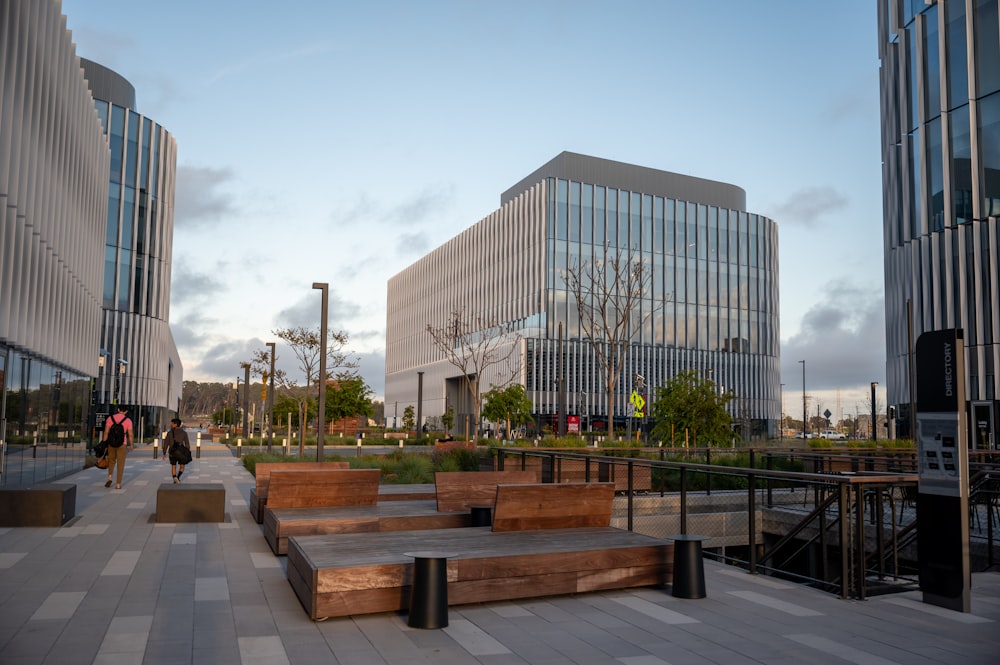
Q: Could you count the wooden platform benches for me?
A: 3